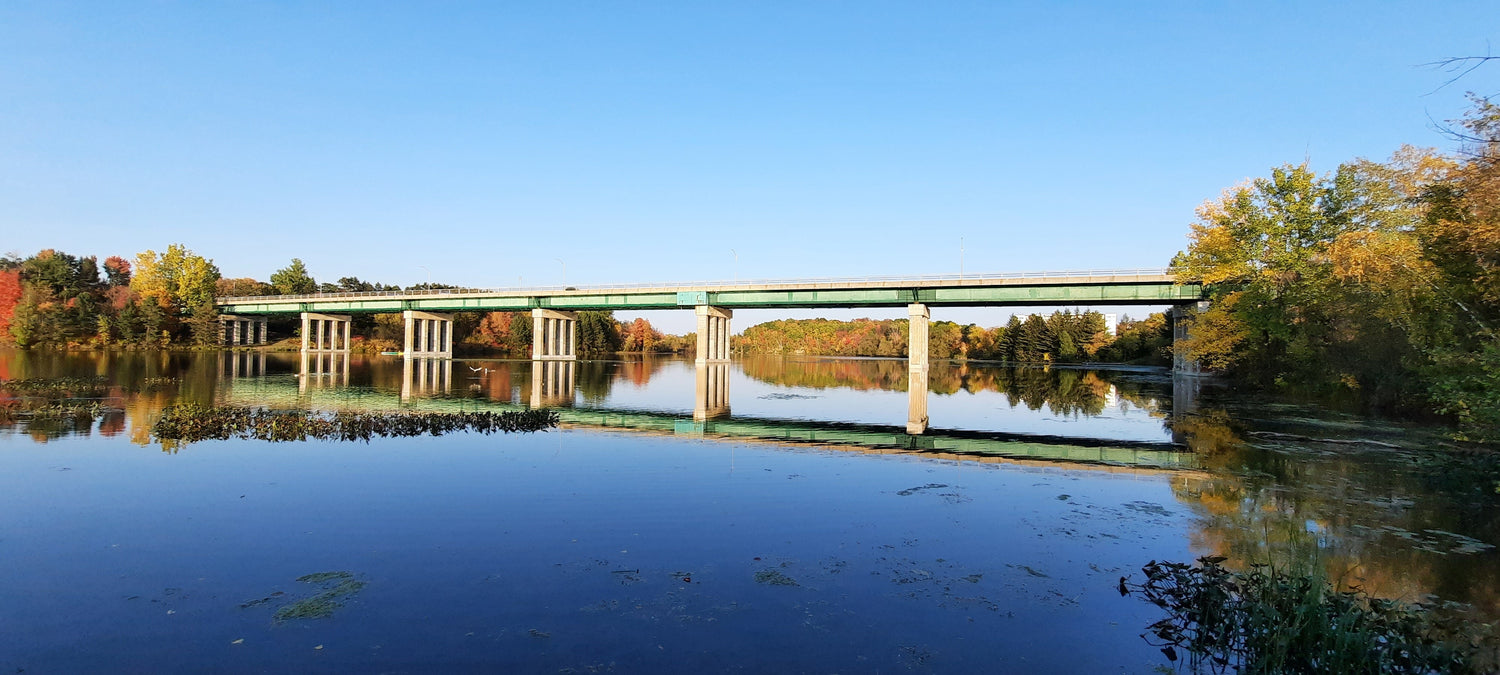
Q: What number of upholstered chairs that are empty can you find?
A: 0